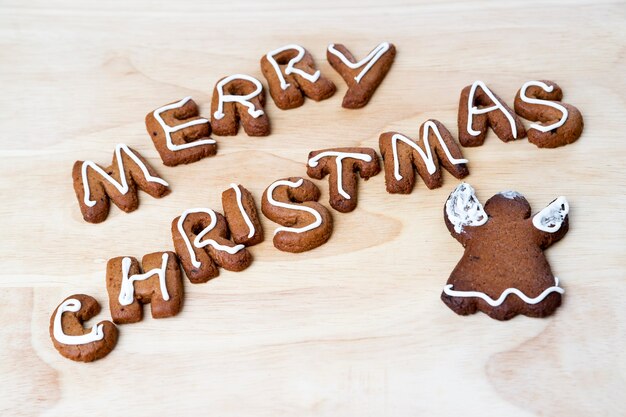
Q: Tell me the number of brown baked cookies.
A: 15